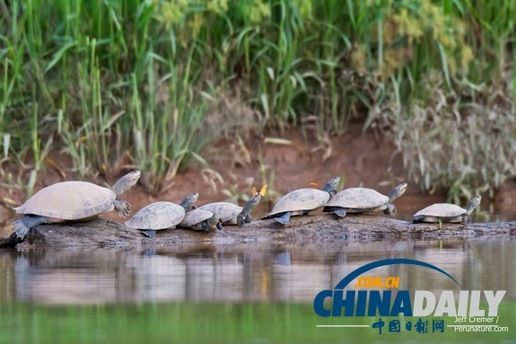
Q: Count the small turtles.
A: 6